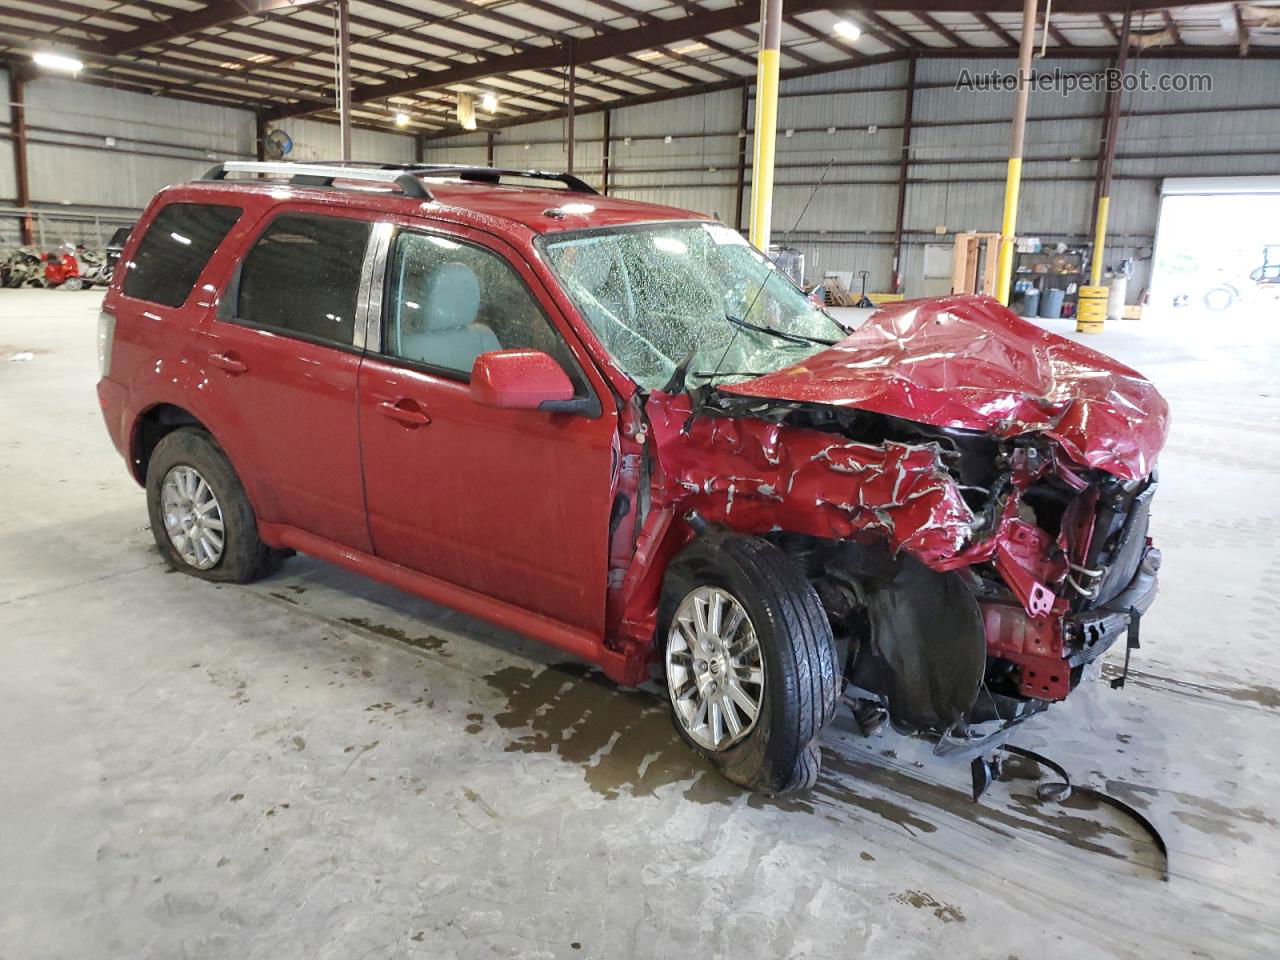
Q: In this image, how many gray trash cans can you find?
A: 2